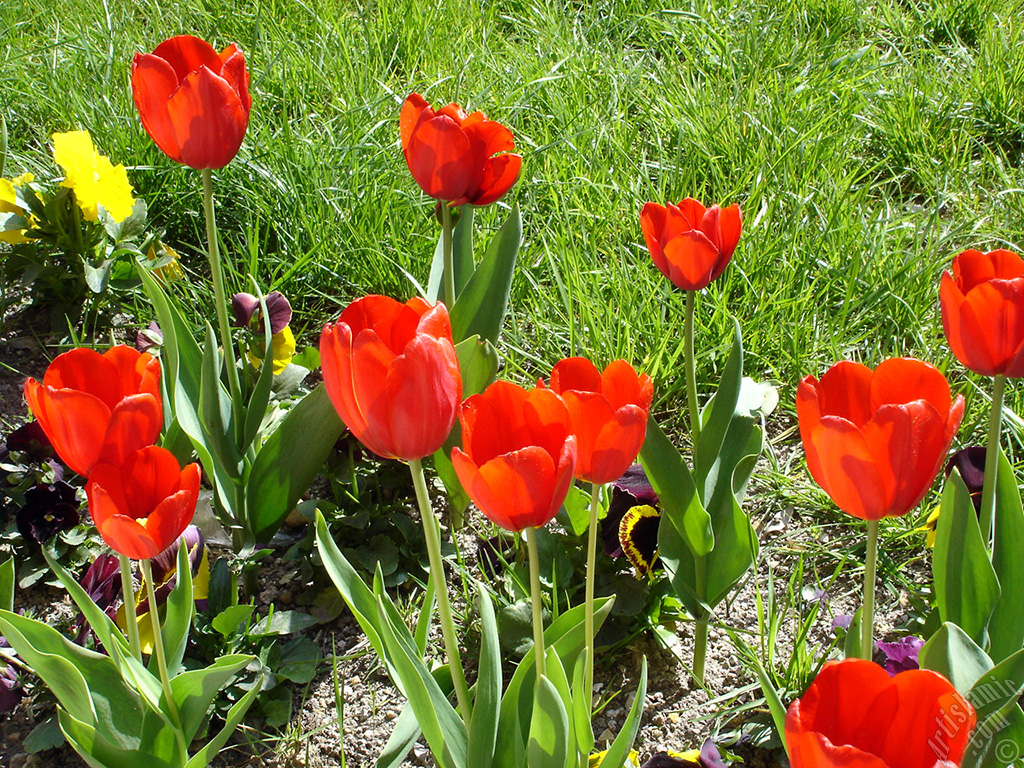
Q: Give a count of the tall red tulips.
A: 11